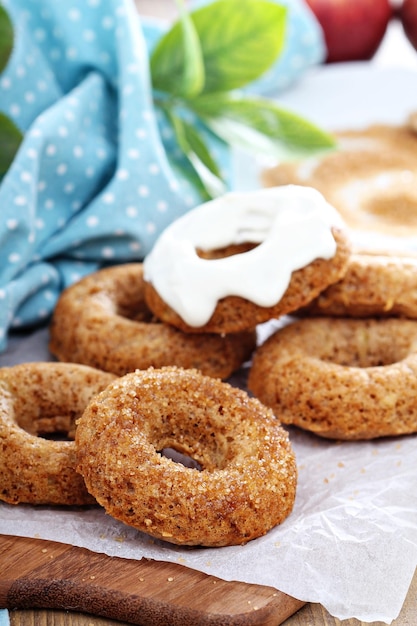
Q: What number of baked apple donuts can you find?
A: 6